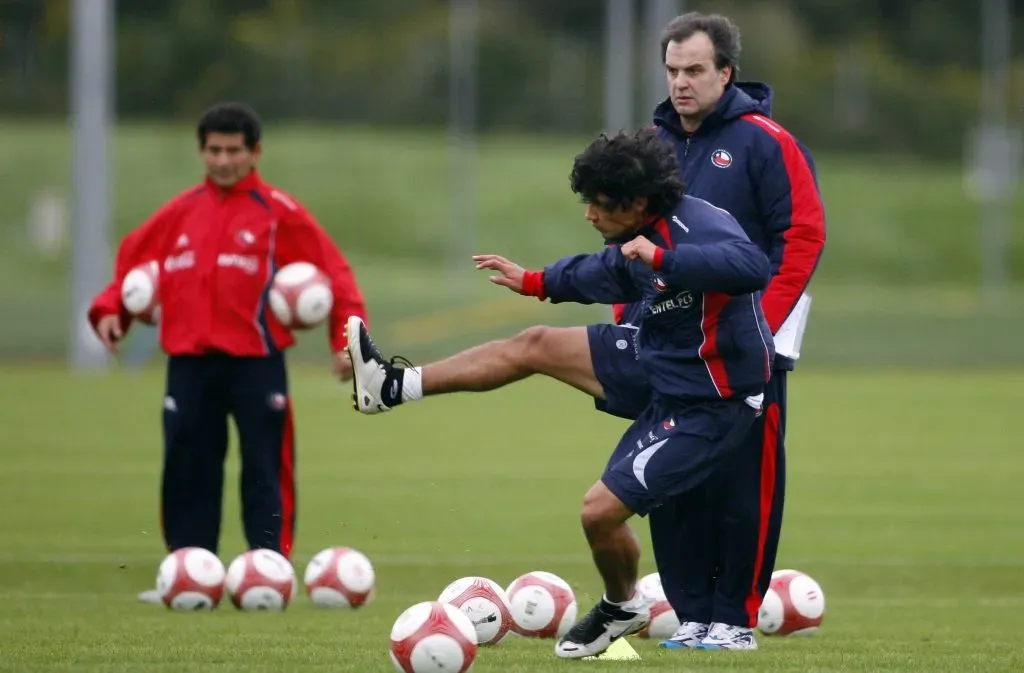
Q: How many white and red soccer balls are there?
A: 10